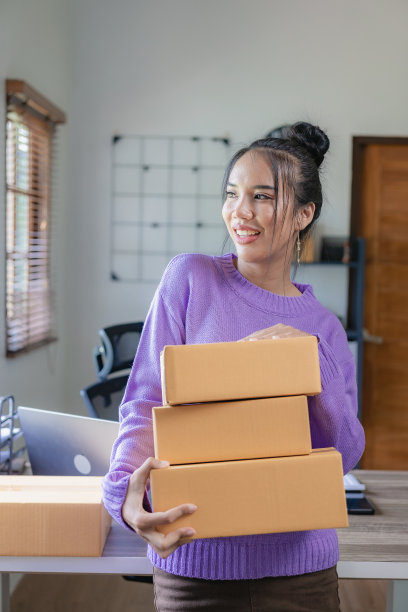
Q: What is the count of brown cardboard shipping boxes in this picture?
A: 4